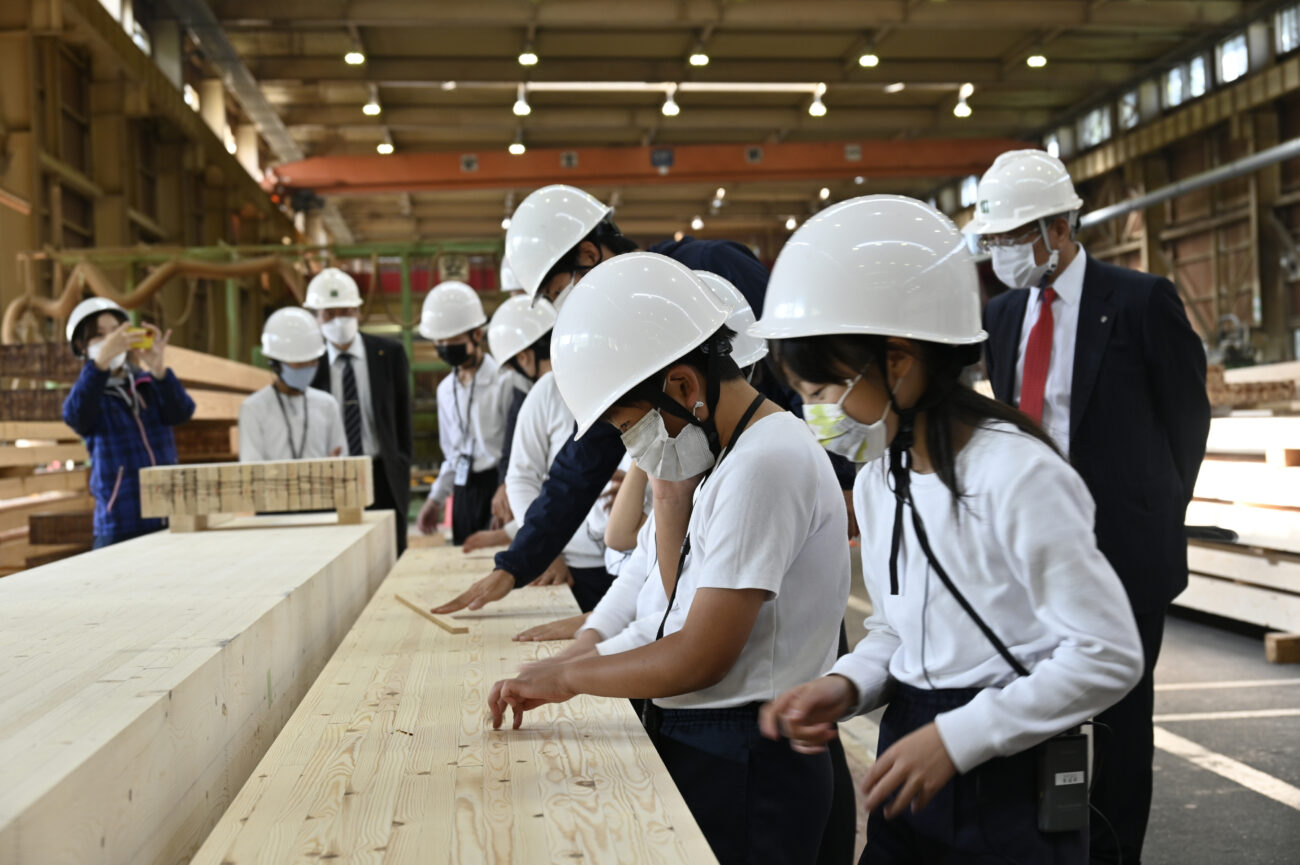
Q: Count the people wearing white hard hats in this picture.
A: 11